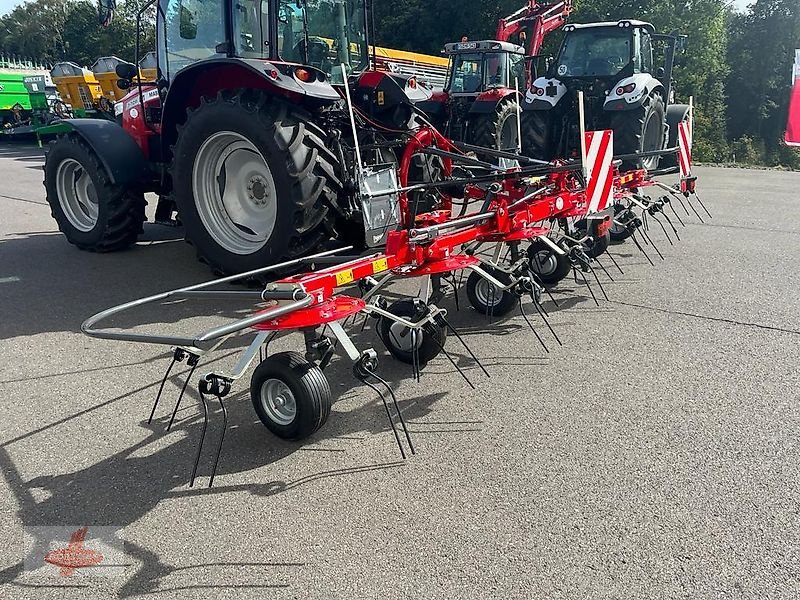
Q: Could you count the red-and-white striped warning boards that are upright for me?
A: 2